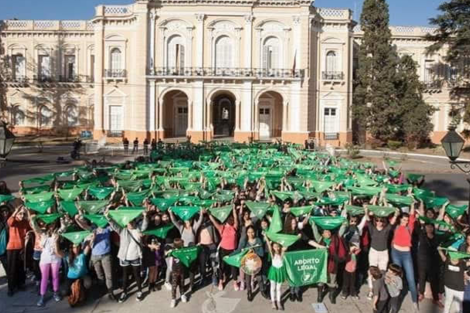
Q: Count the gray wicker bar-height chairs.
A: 0